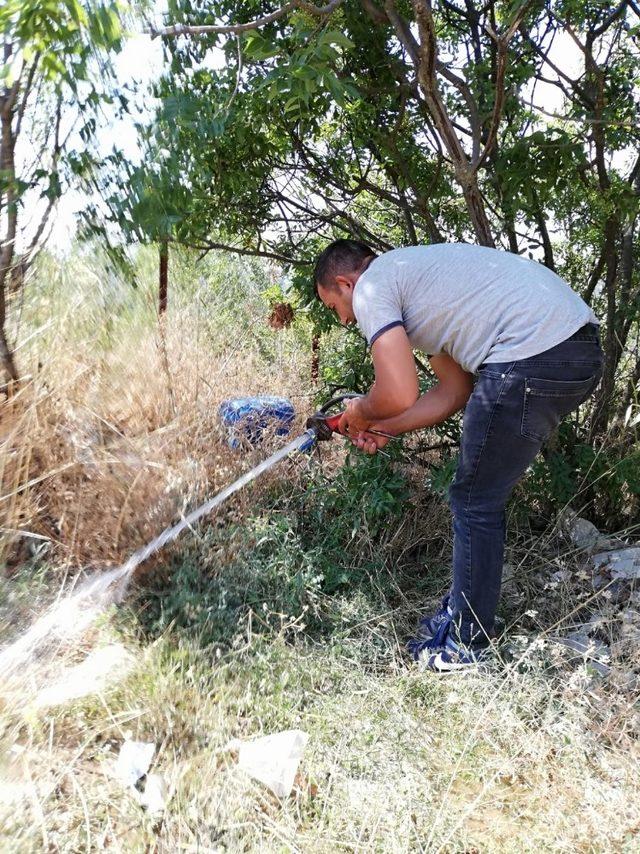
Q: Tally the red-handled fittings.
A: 1